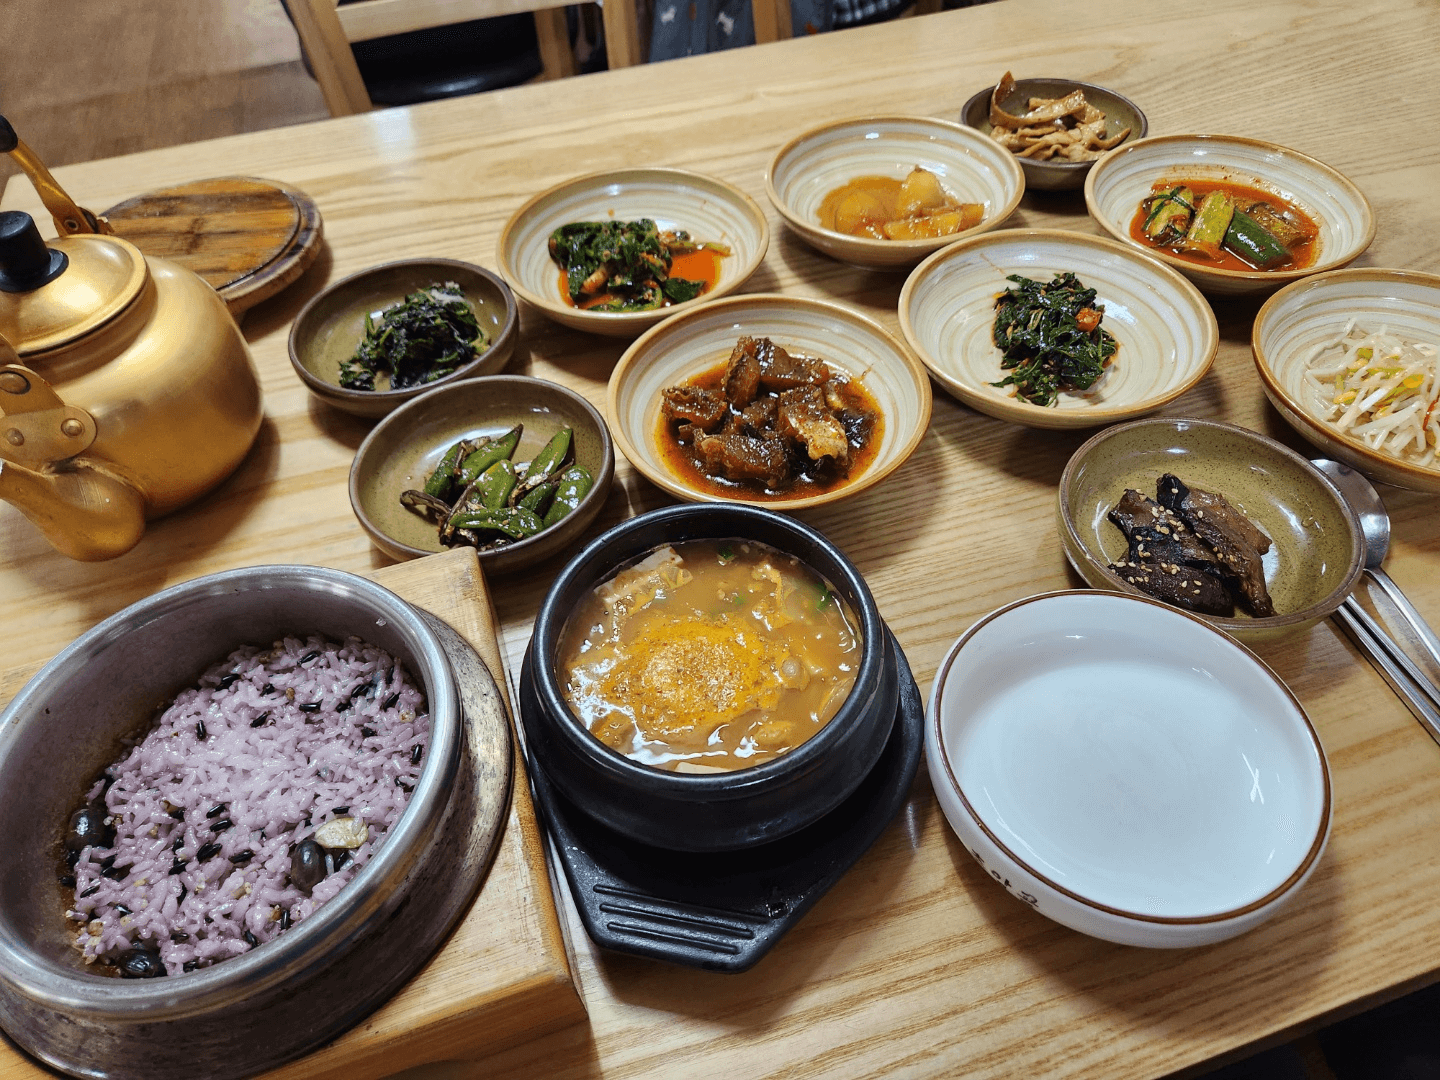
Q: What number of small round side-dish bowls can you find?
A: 10